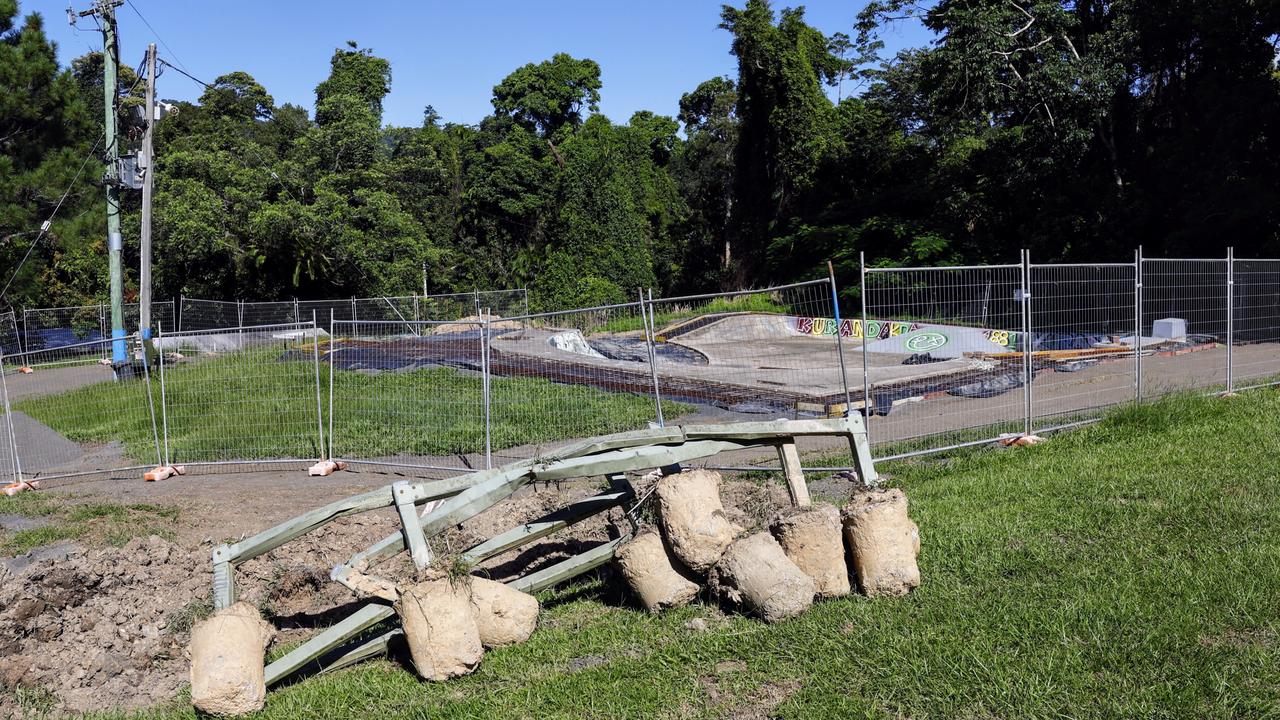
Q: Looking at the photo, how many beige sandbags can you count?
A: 8